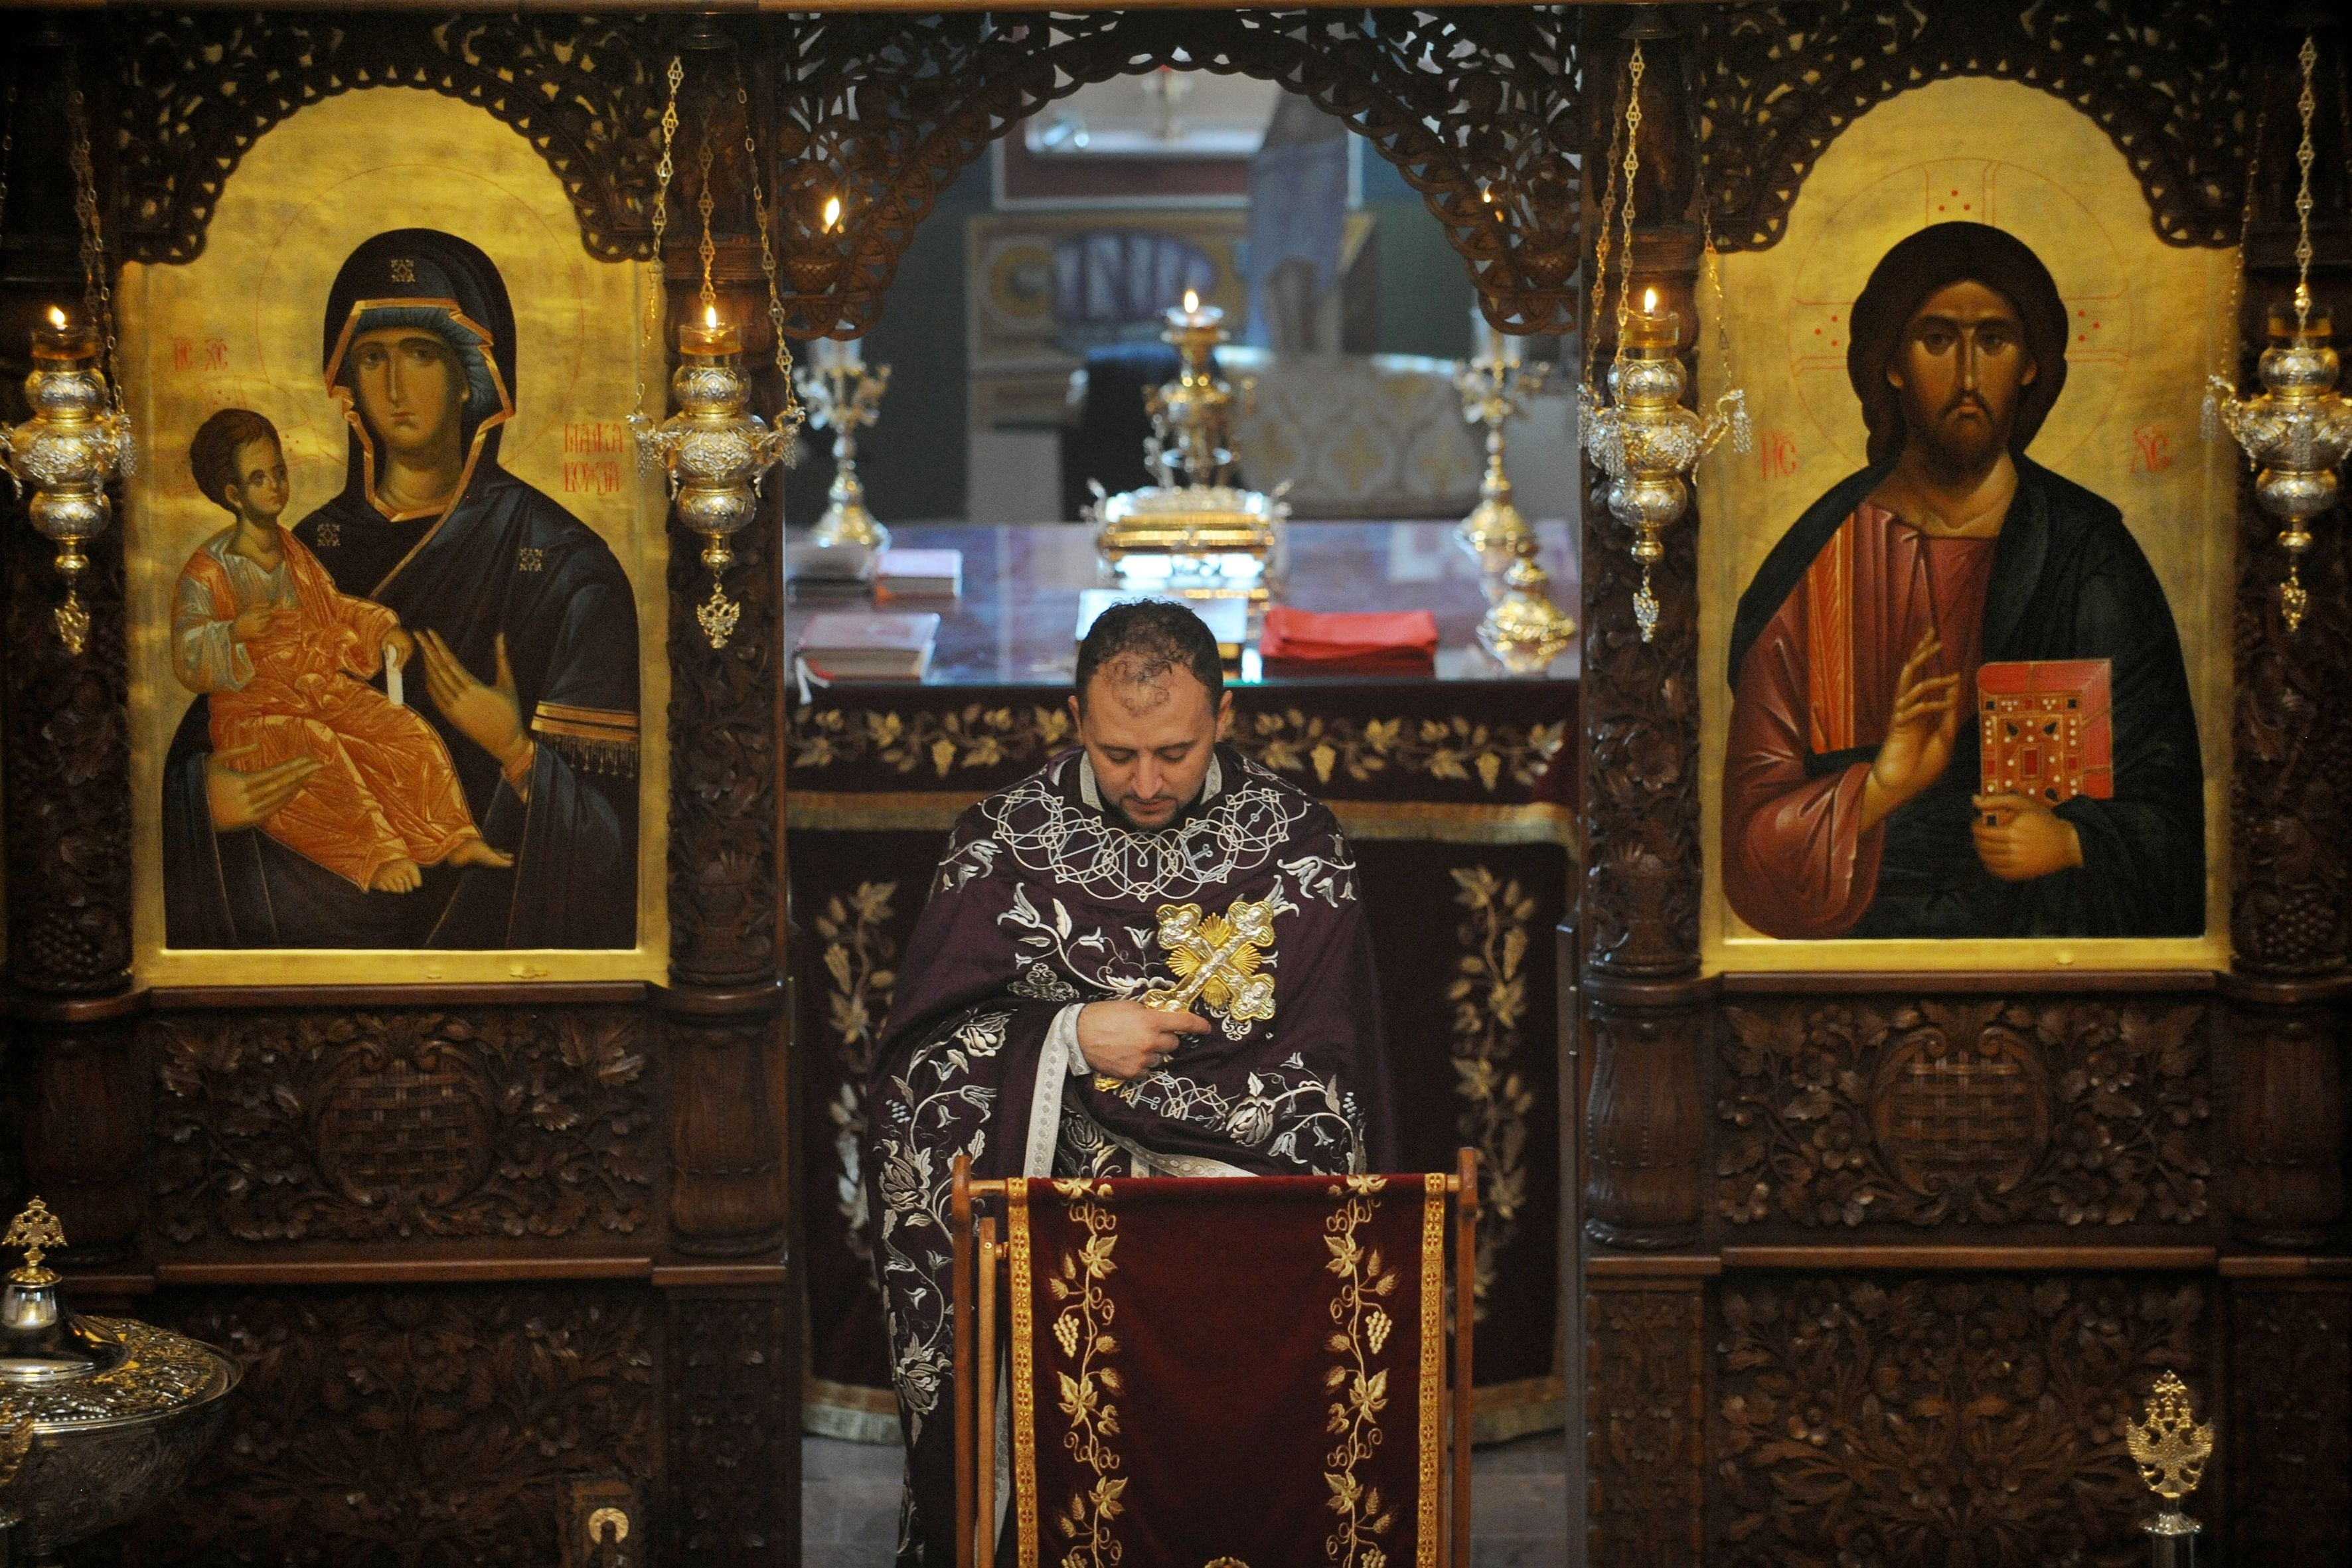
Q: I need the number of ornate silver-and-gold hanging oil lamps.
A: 4